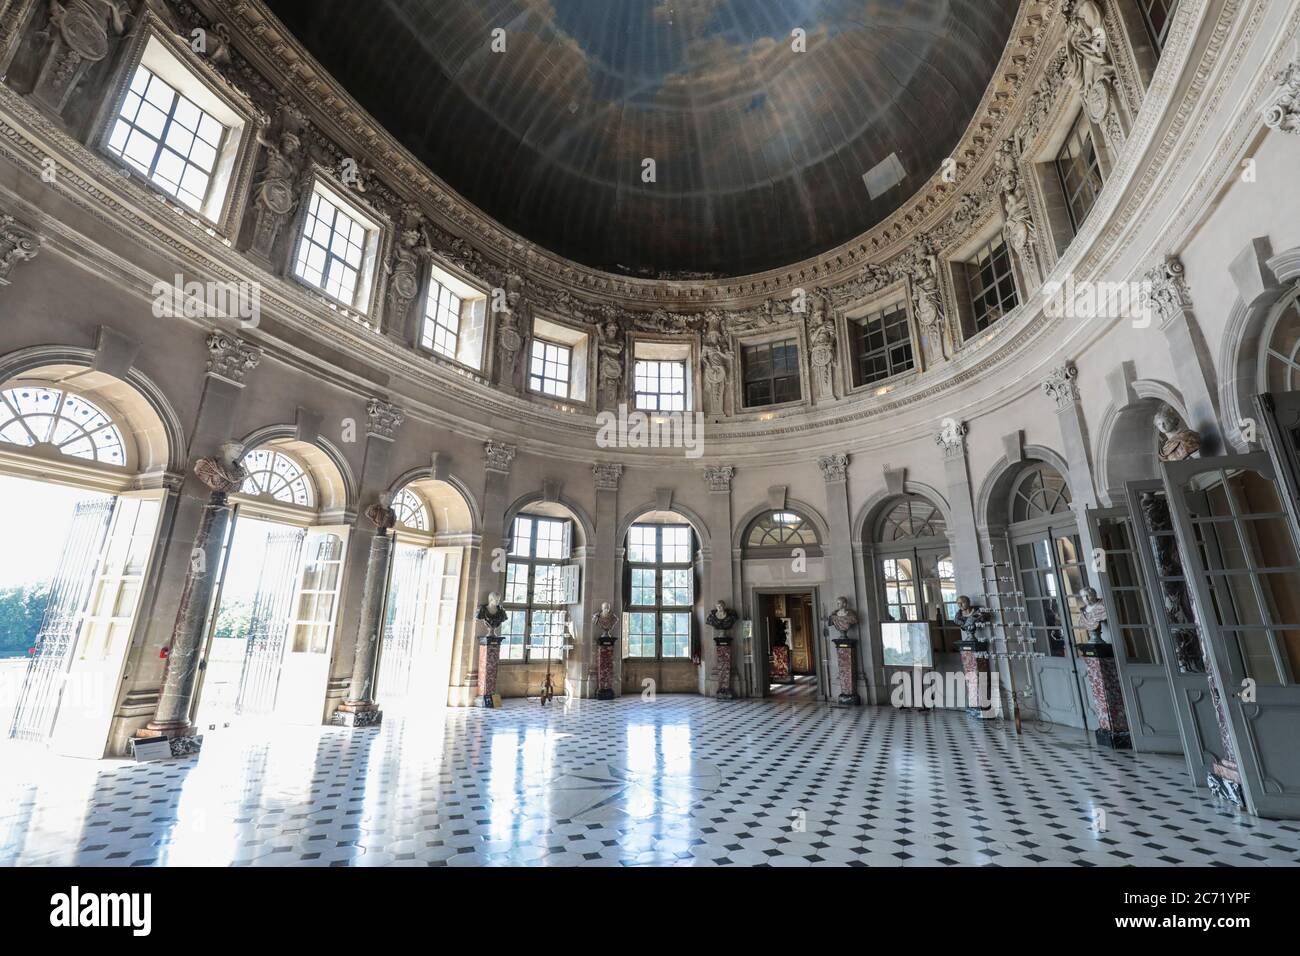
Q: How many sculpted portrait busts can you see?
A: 9